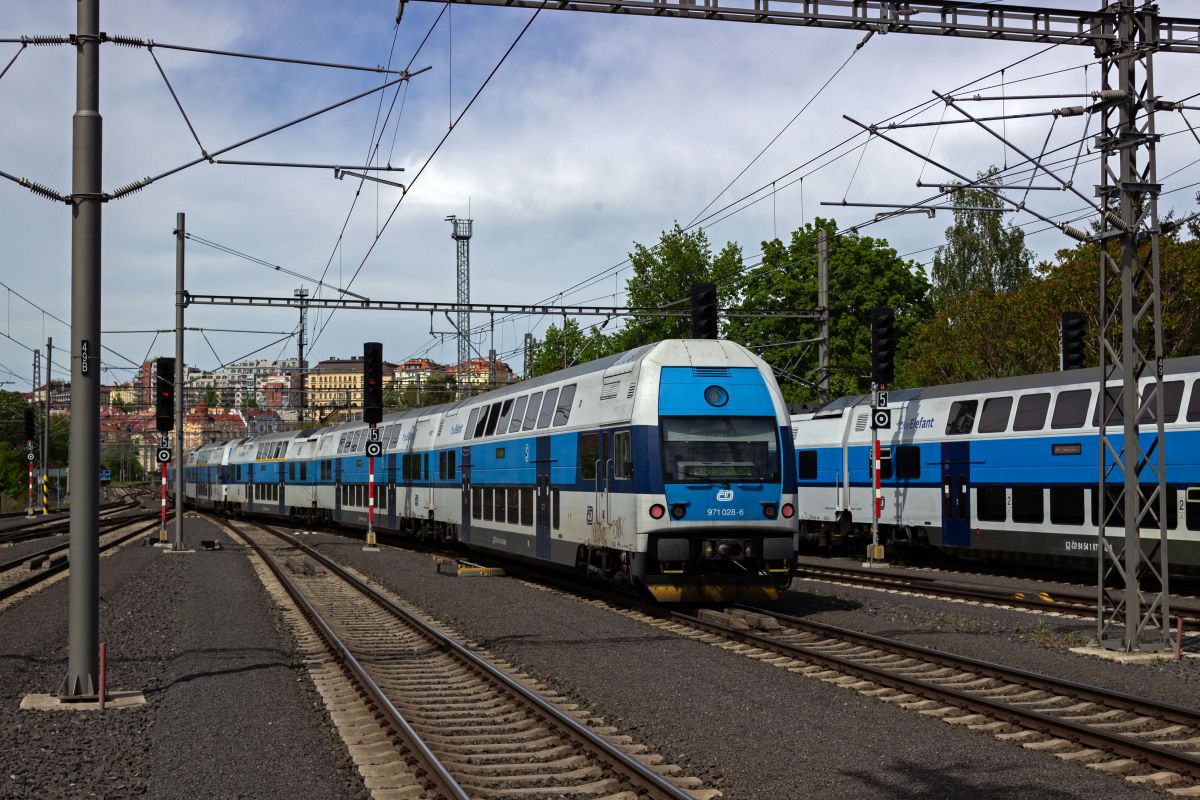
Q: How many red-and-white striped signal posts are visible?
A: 4